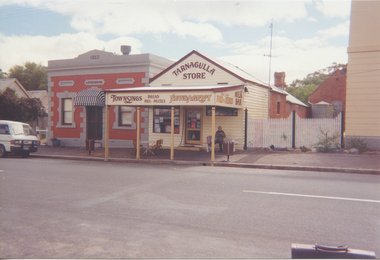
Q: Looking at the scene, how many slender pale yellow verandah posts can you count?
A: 4